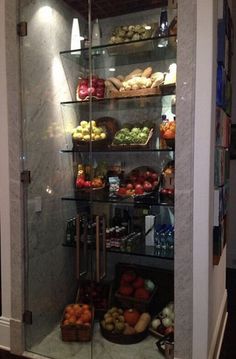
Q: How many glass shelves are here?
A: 5